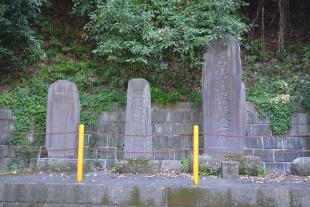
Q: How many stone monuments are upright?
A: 3